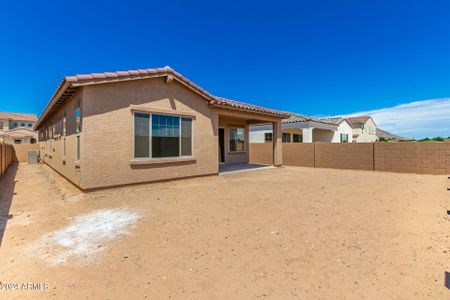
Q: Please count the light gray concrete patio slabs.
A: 1